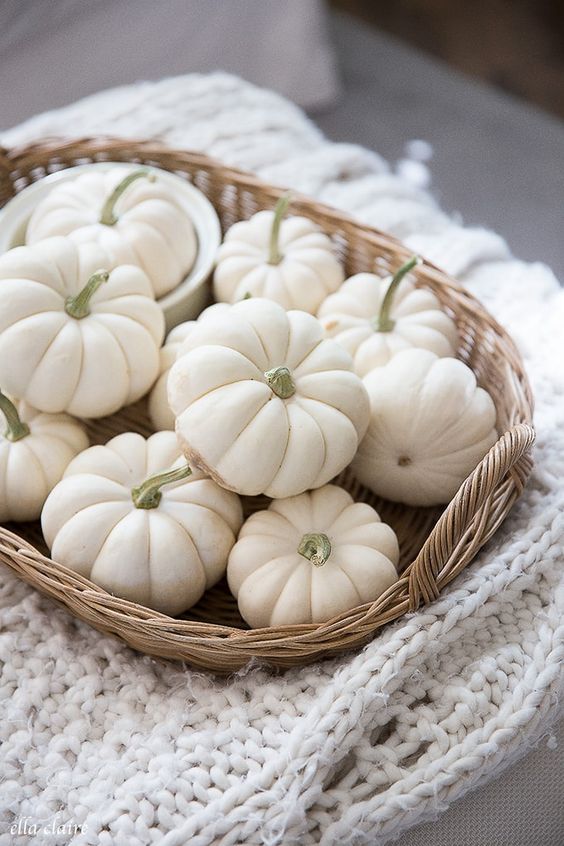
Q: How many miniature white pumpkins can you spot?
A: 10